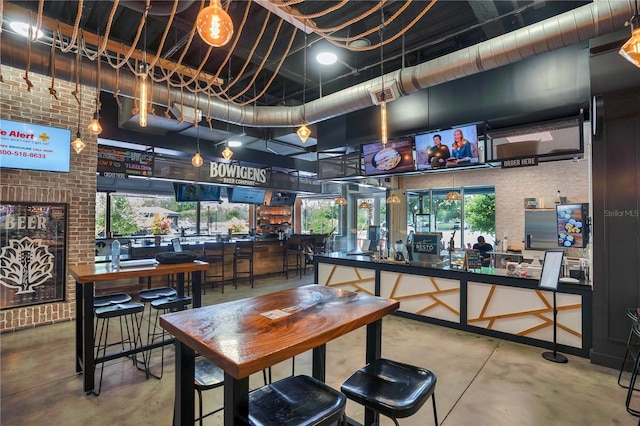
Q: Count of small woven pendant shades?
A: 4